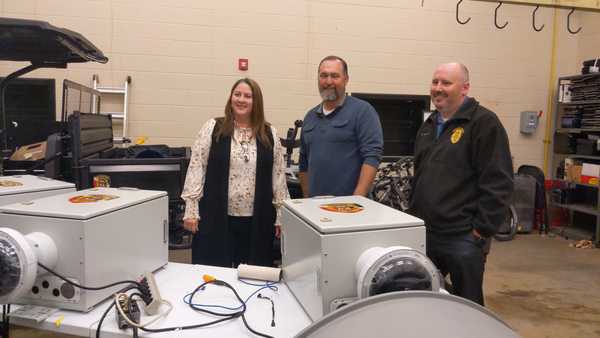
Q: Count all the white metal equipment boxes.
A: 3